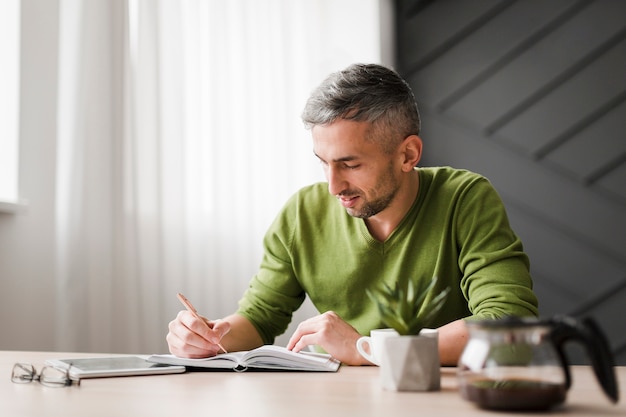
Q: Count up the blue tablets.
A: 0